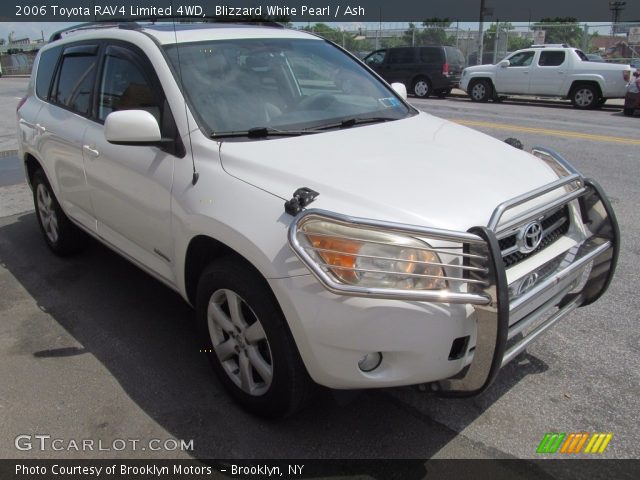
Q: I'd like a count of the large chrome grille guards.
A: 1